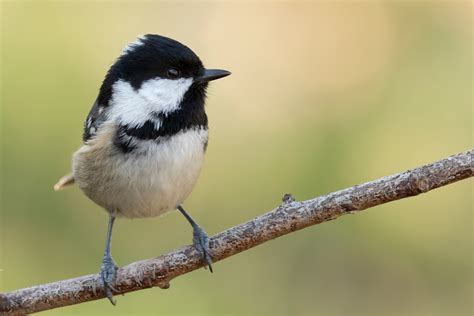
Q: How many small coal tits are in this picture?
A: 1